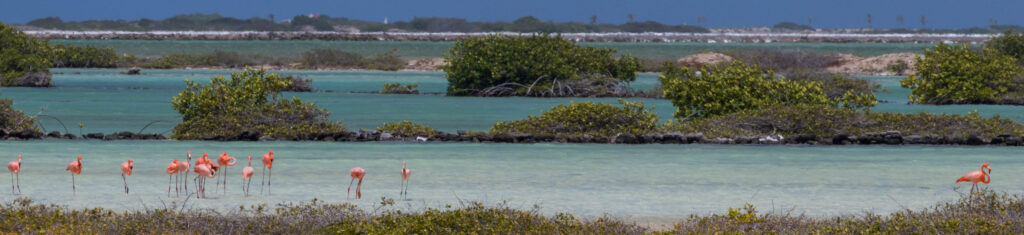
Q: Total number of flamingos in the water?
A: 13